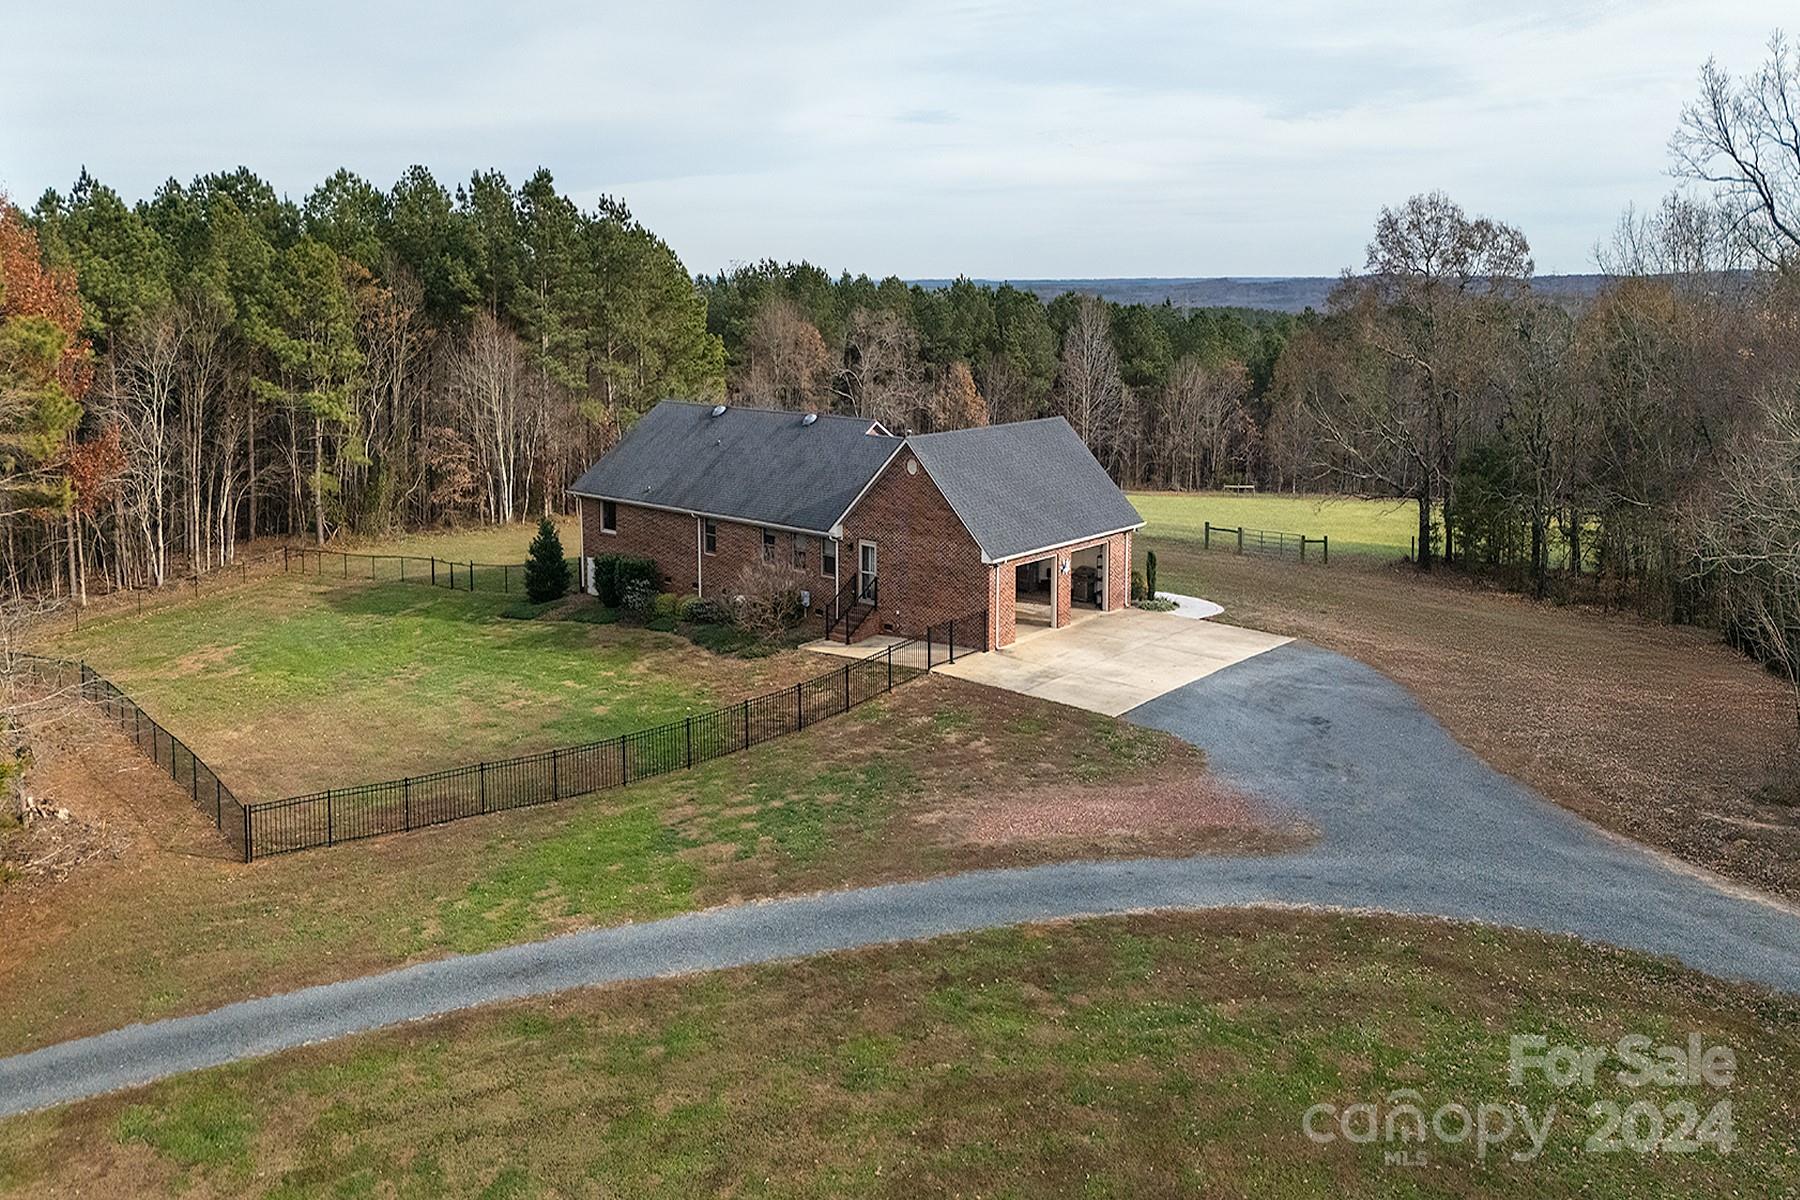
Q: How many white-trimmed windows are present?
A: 5